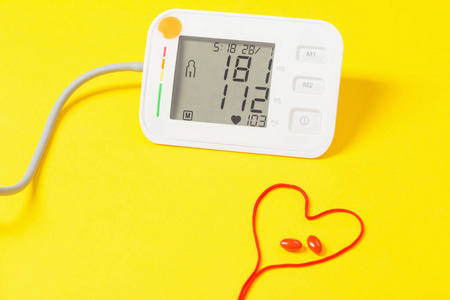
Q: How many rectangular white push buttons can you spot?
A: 3